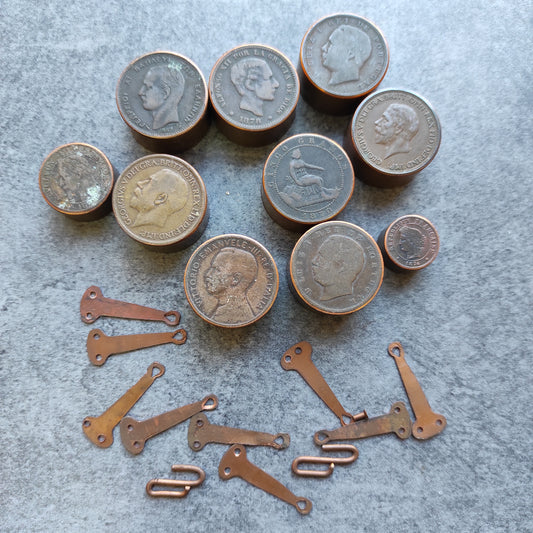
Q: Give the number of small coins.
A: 2